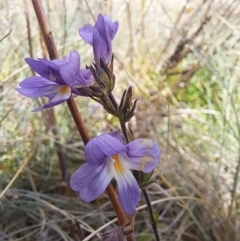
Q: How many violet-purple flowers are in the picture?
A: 3